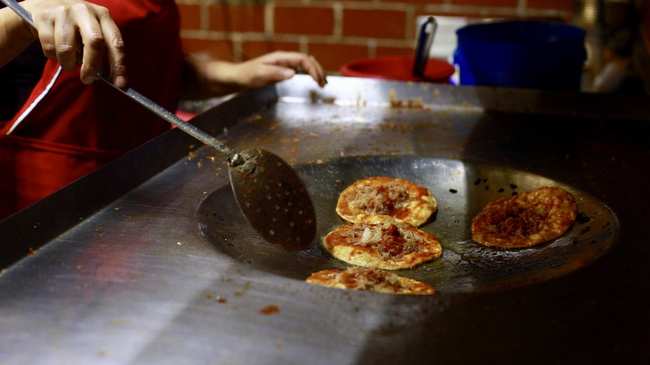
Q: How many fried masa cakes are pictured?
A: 4